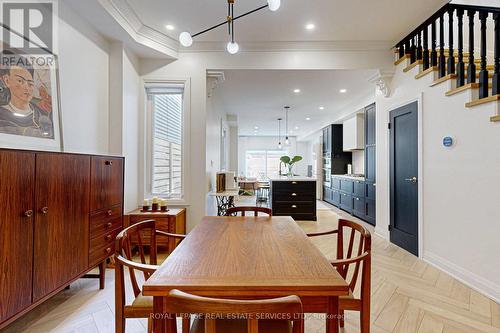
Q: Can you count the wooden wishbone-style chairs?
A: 4